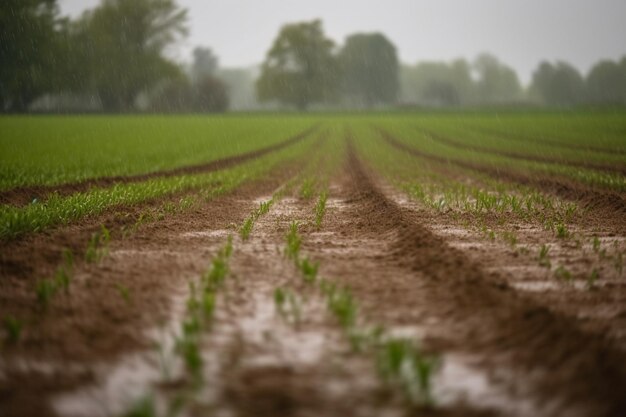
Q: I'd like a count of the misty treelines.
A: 1